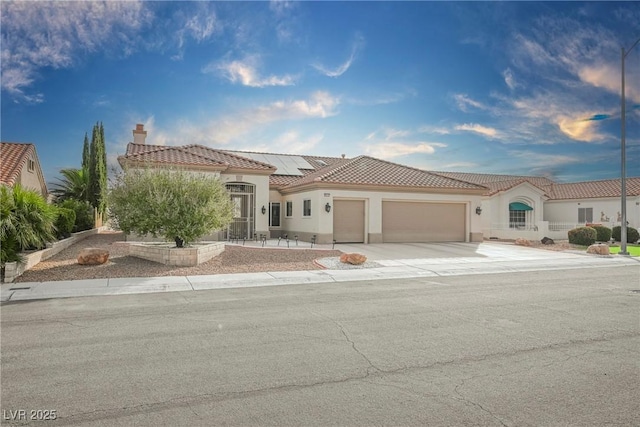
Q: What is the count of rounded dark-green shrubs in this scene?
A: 3